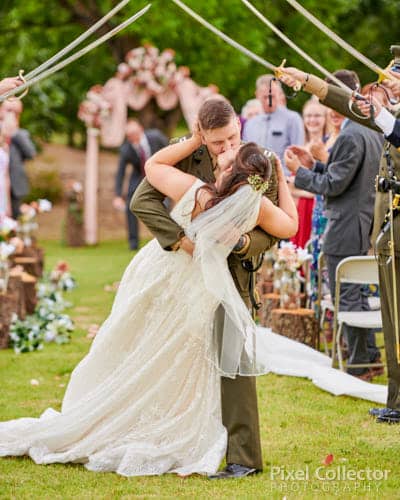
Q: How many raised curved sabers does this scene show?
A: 5